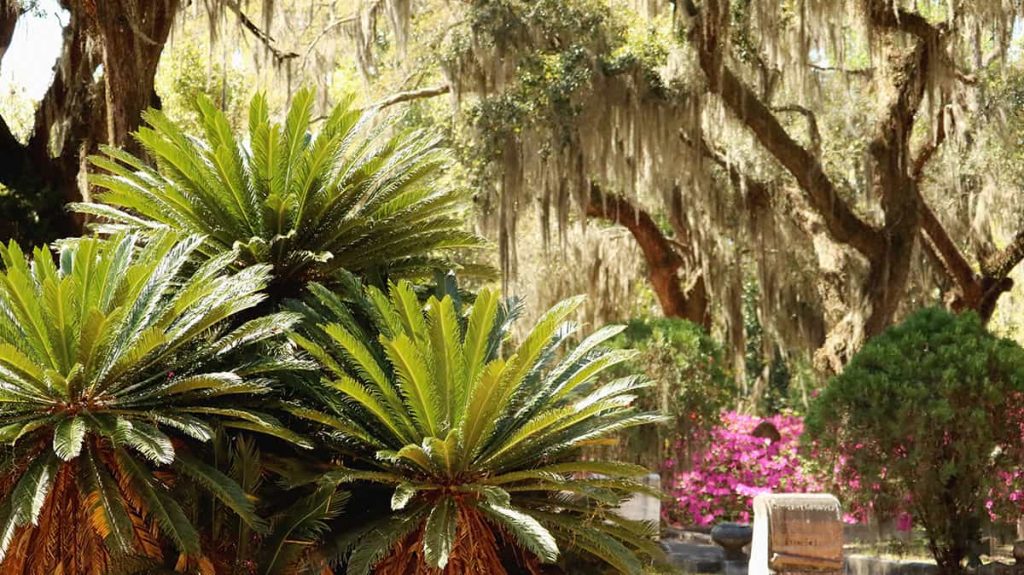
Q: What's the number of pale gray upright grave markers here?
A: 2